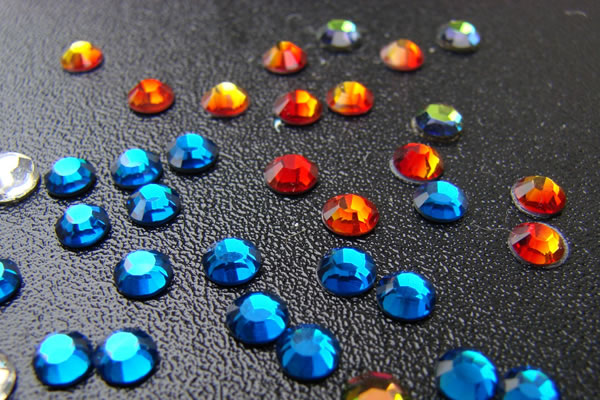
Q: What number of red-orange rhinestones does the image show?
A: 12